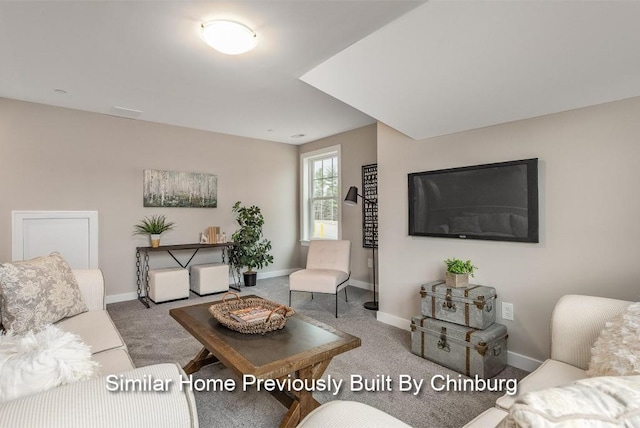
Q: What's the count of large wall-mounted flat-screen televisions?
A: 1